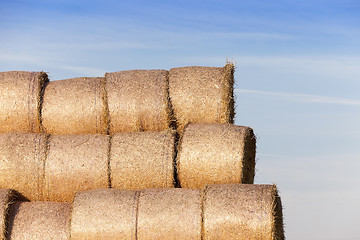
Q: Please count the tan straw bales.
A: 13